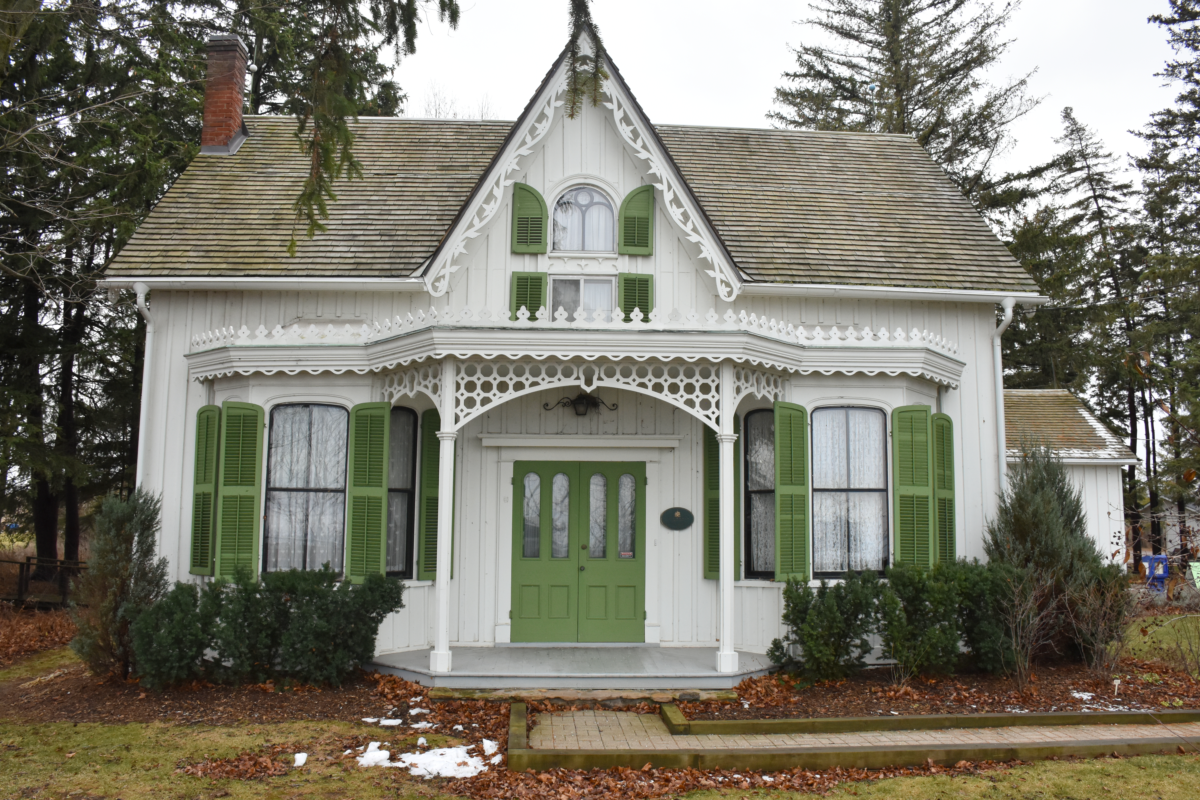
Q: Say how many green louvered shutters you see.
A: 12